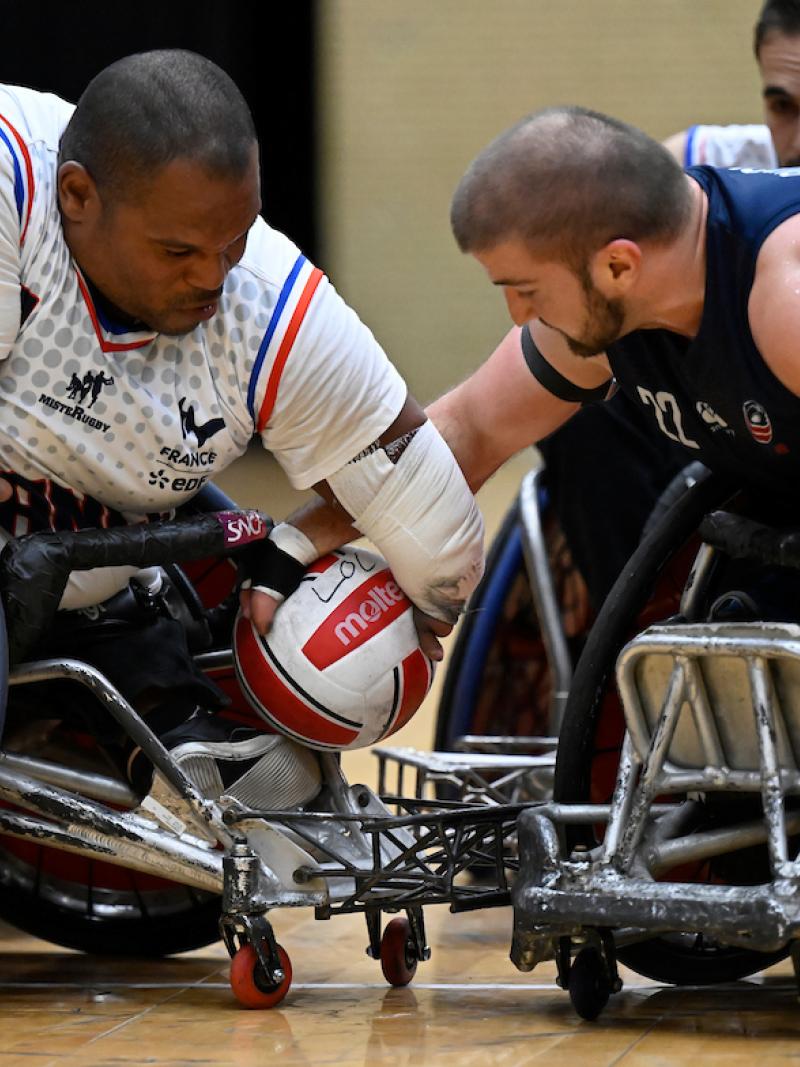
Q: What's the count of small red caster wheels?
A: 2